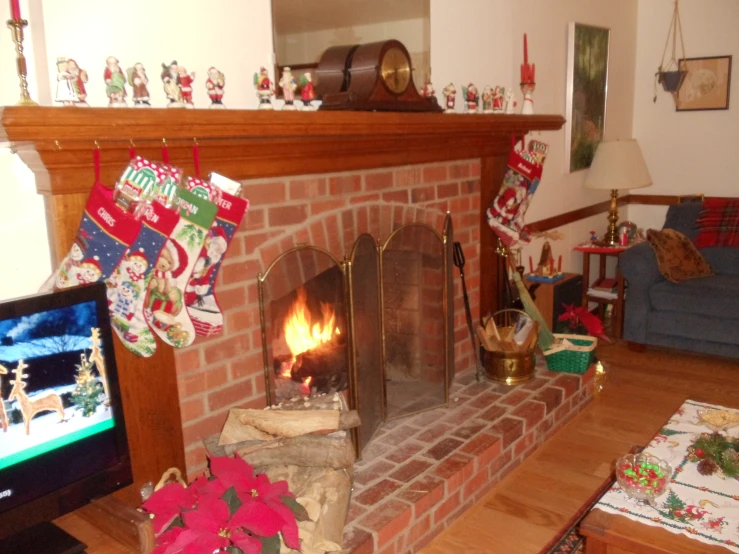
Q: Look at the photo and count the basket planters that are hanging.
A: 1